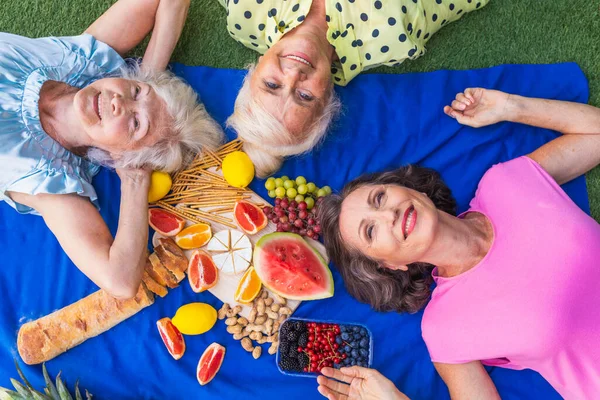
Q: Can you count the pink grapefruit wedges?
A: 5